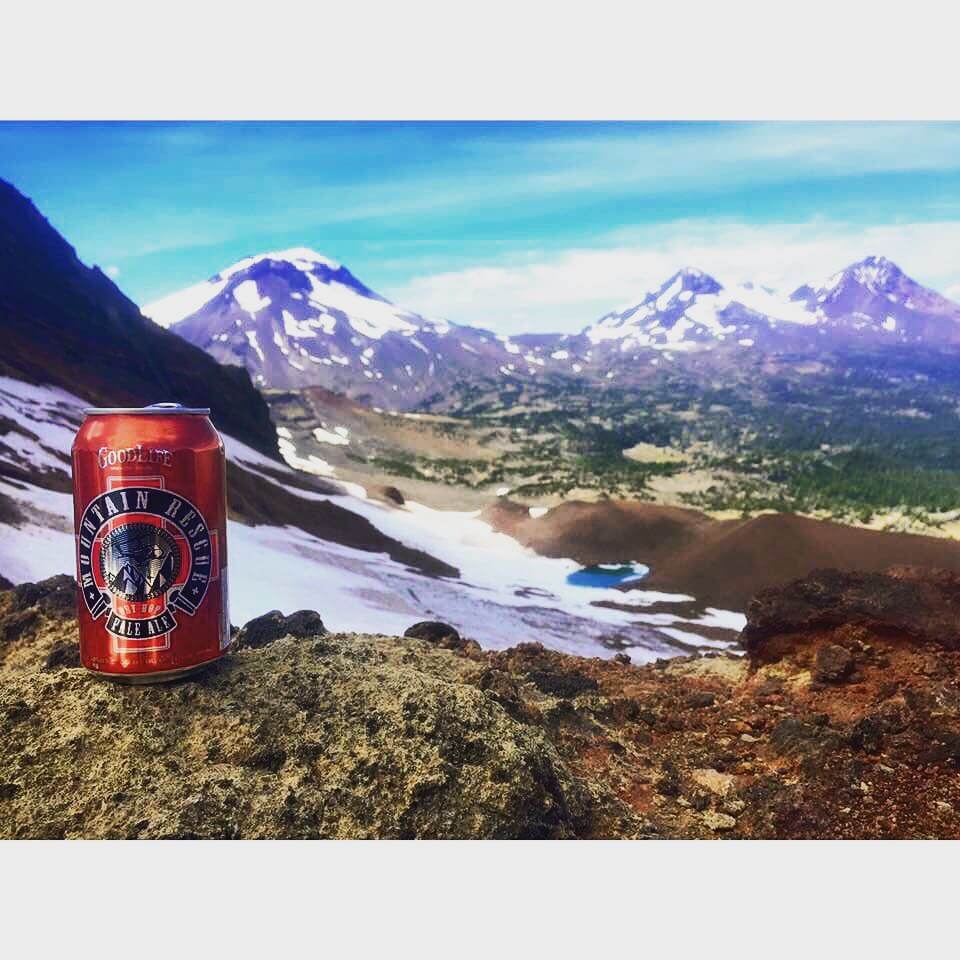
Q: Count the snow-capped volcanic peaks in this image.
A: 3